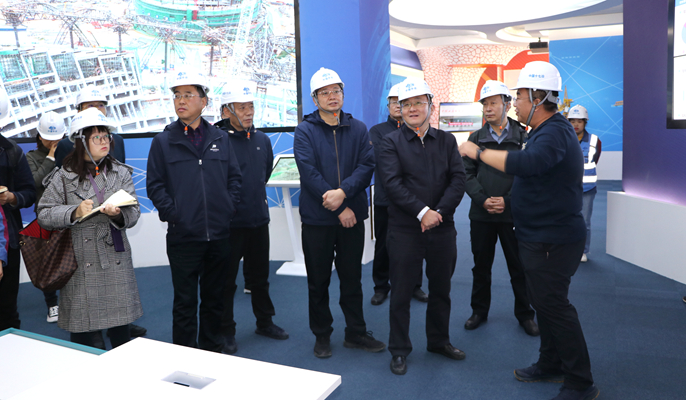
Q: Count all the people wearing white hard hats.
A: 12